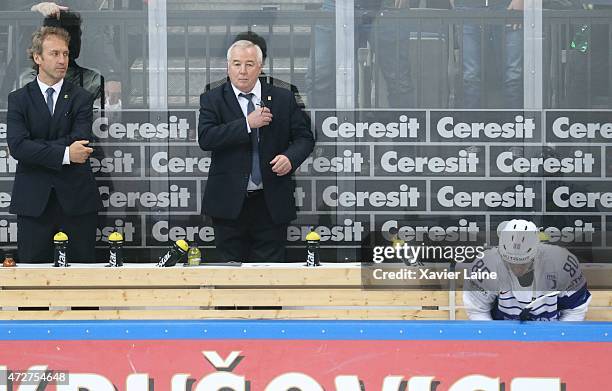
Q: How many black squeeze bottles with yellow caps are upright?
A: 3